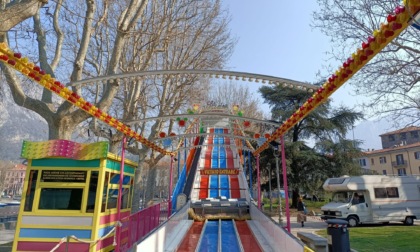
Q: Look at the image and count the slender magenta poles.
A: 4